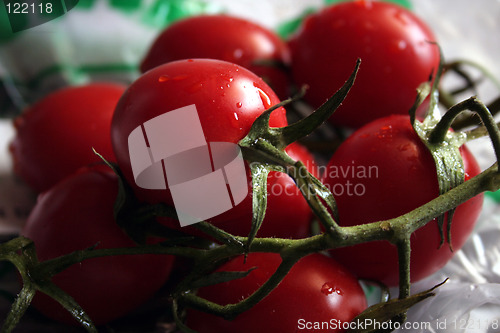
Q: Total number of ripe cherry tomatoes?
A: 8